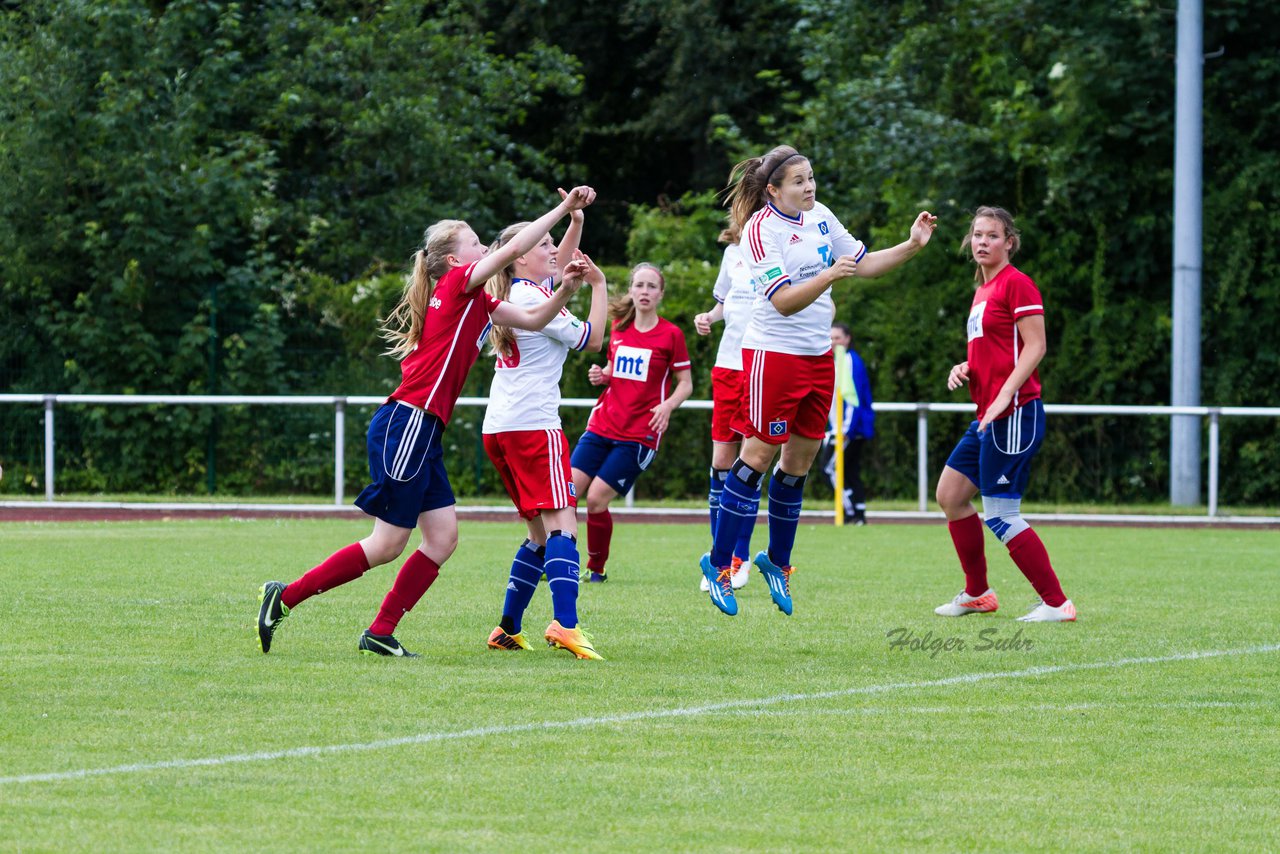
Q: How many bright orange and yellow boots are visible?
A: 2